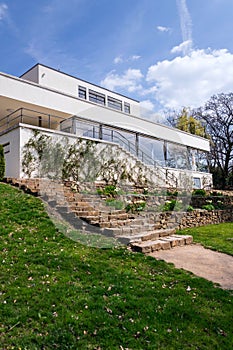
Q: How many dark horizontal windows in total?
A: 4